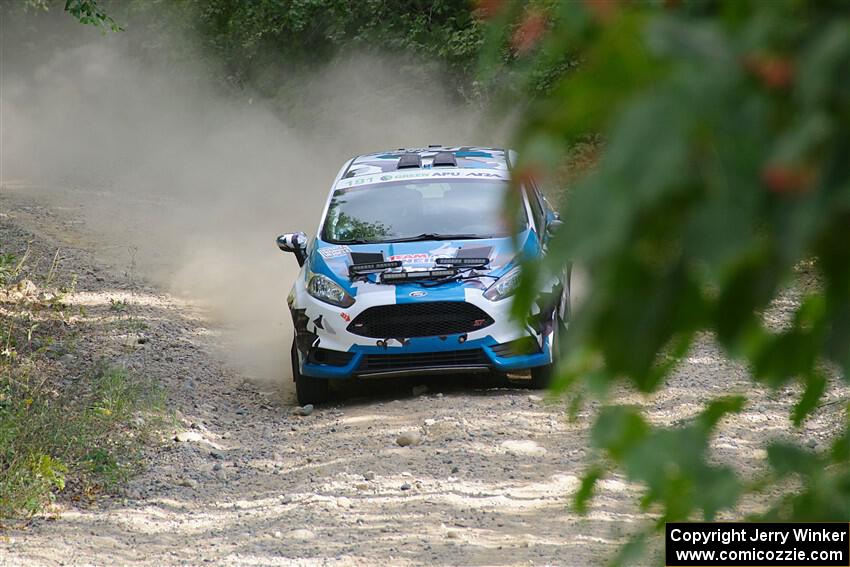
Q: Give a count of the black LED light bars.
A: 3